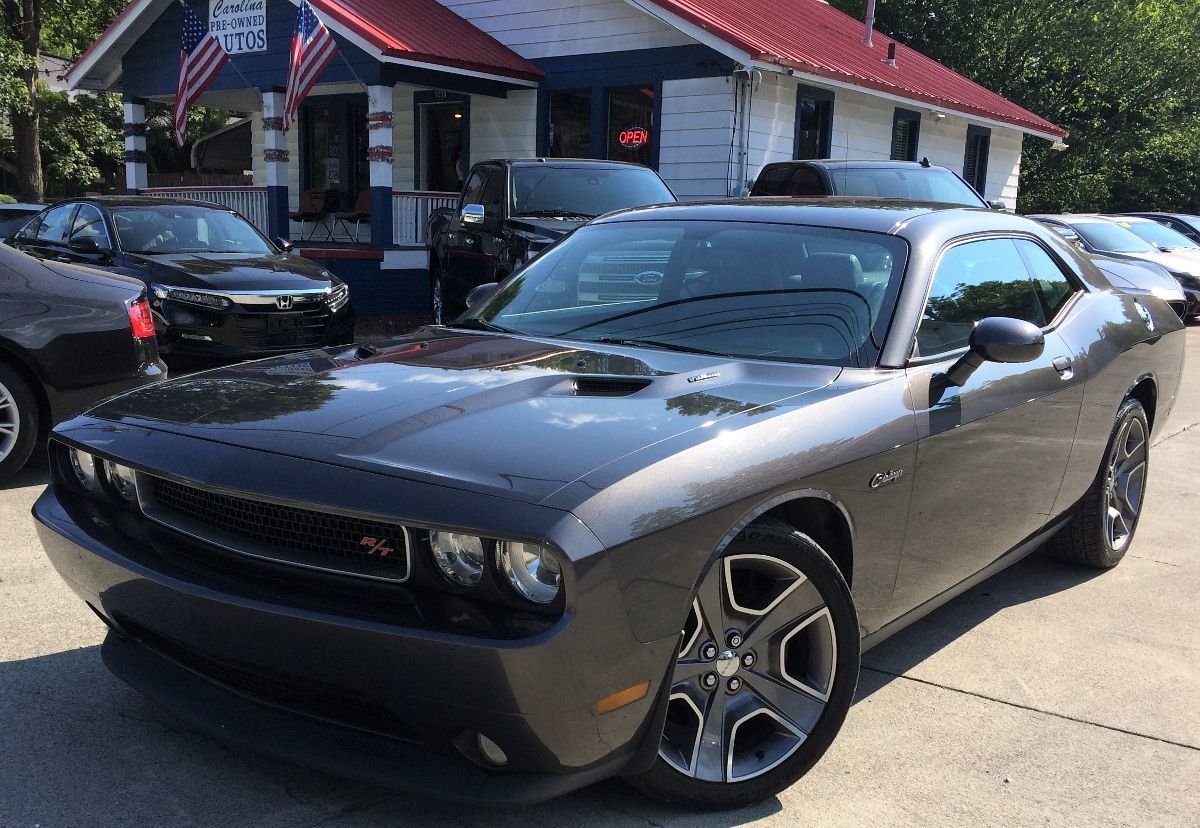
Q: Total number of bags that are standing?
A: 0